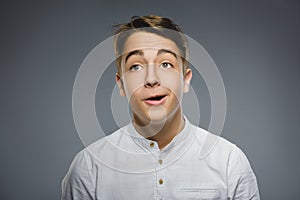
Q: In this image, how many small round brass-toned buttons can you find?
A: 3